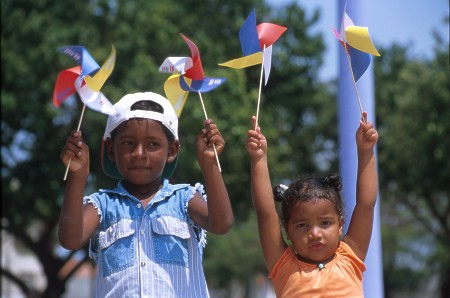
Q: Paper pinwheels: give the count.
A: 4